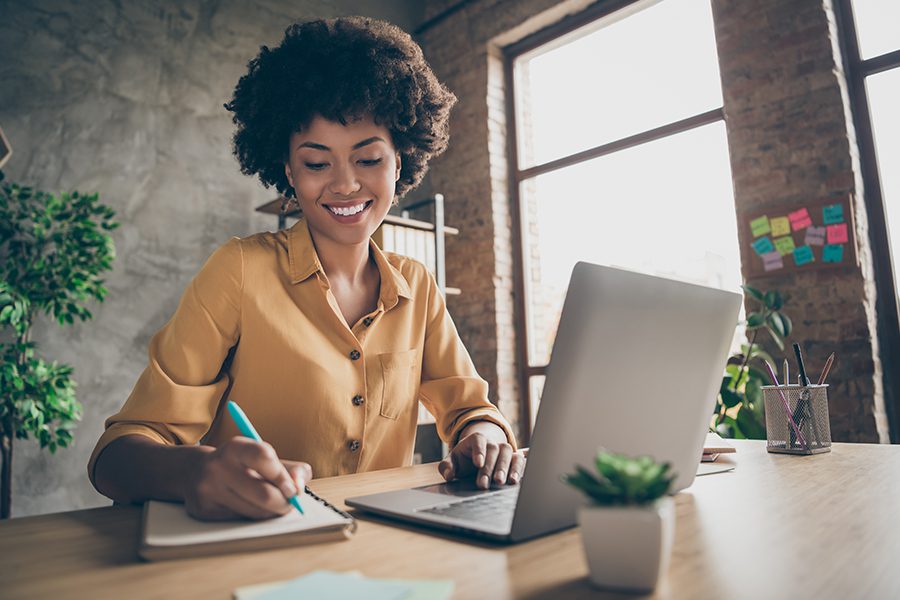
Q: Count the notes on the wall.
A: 11